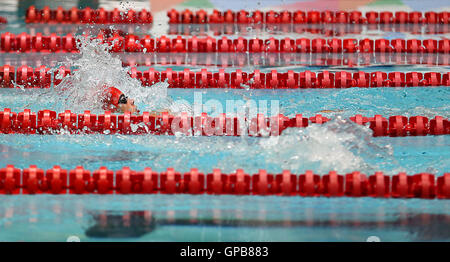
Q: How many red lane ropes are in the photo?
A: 5